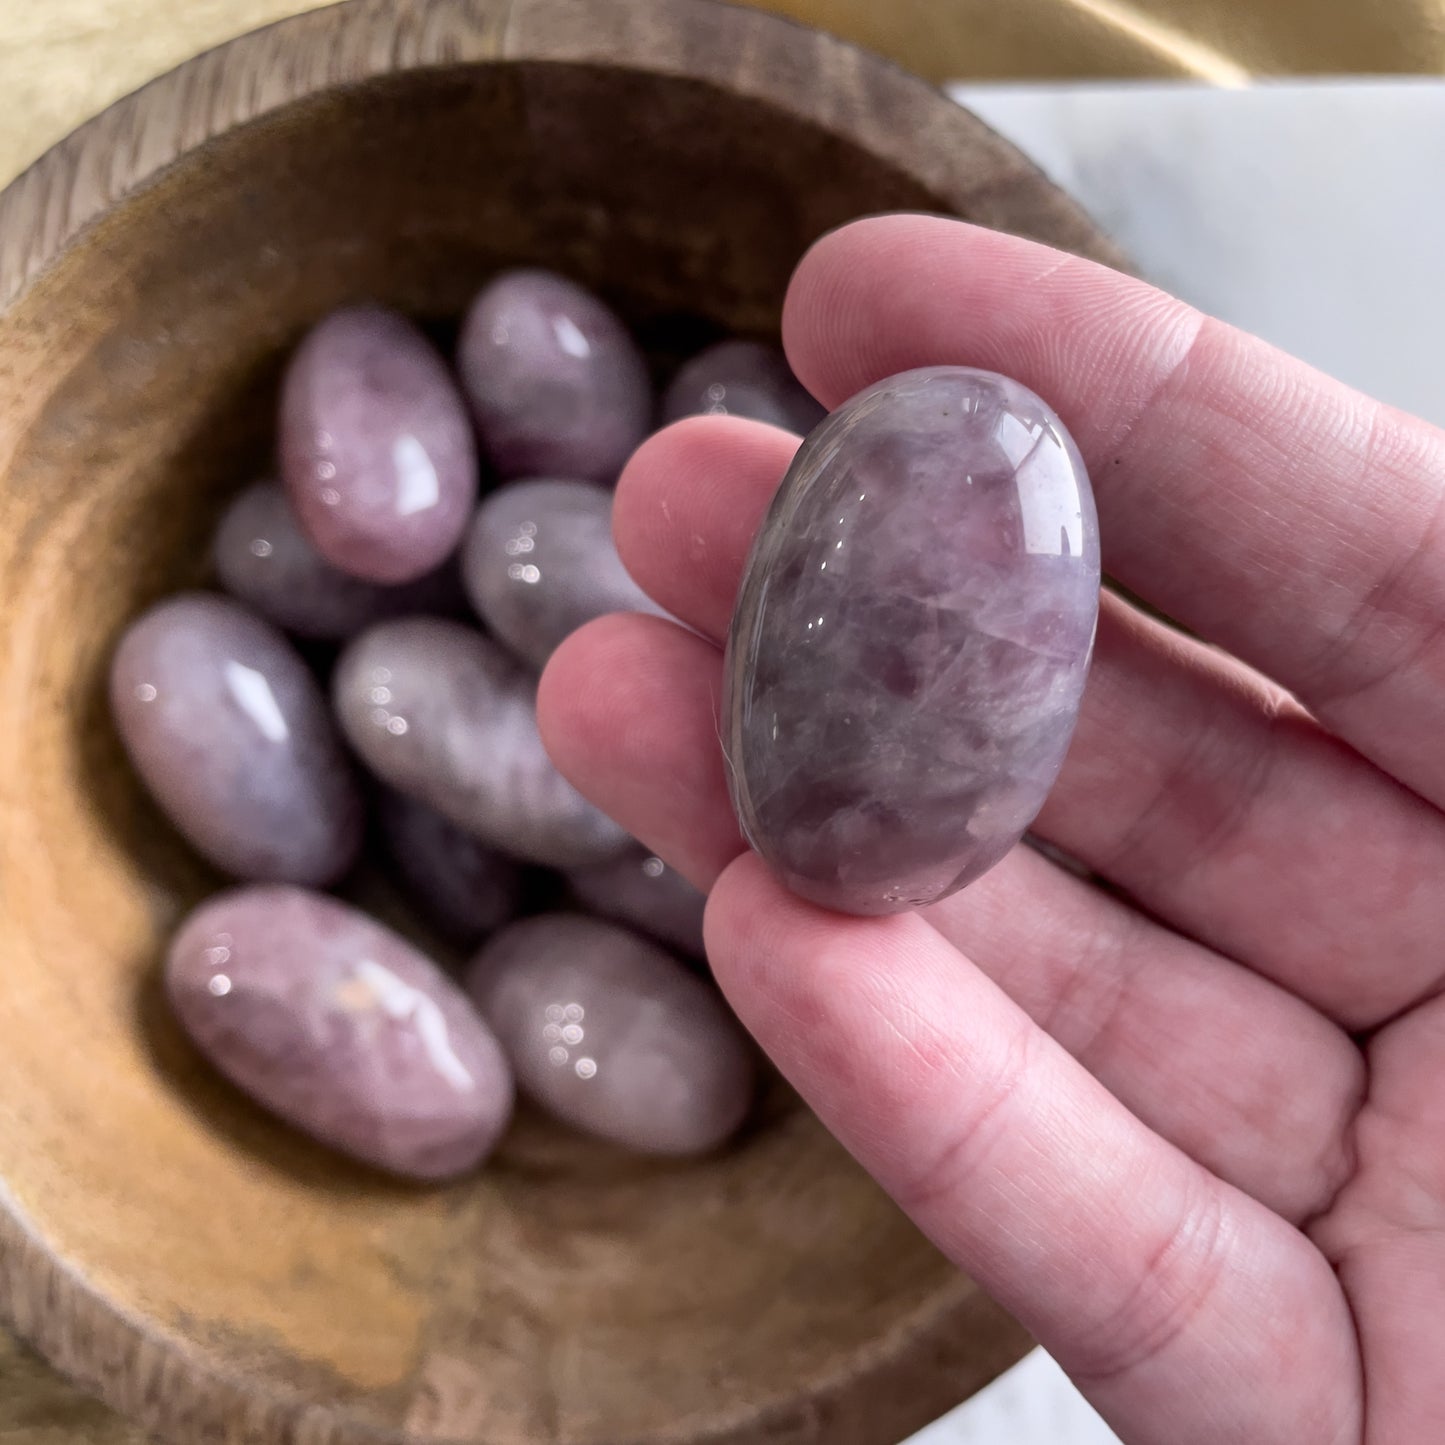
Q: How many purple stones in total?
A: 12